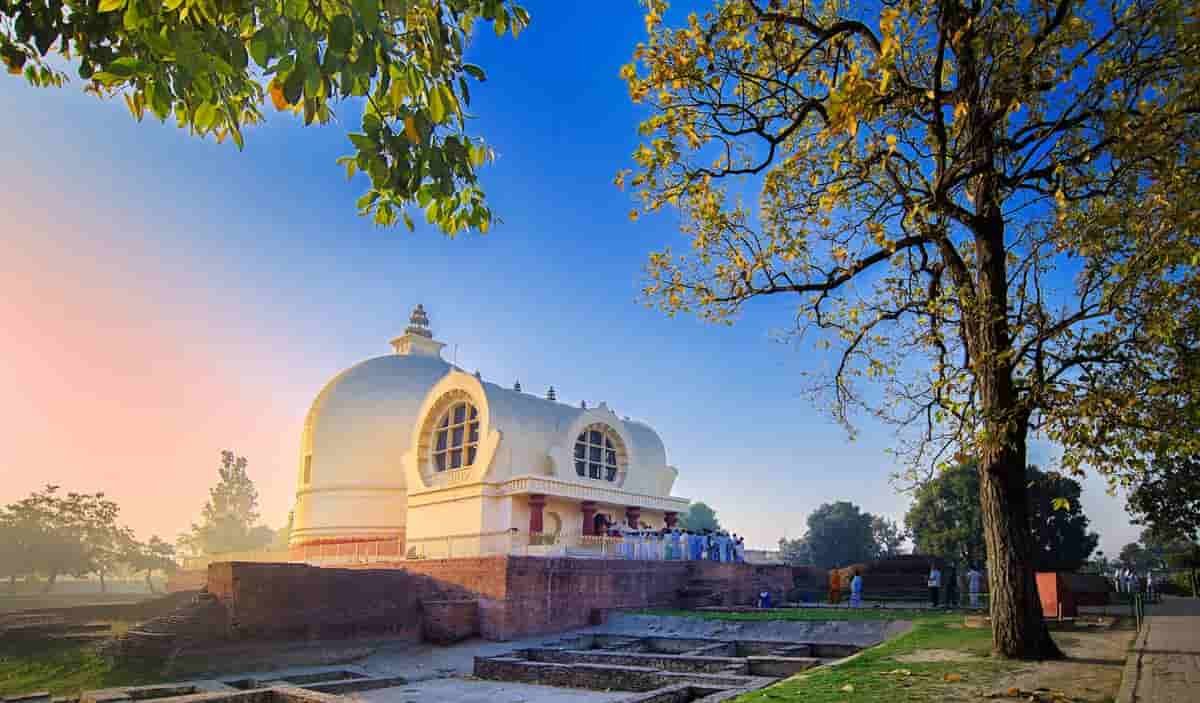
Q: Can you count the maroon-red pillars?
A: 4